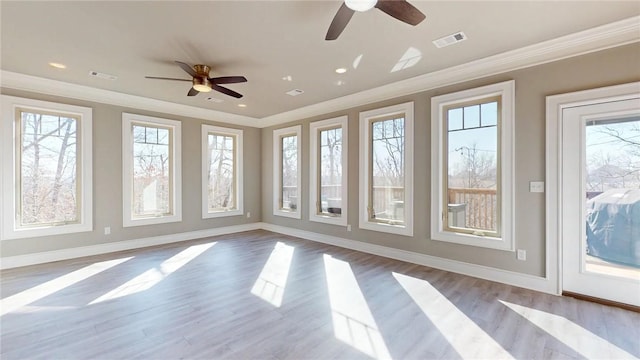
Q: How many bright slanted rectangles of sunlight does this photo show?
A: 6